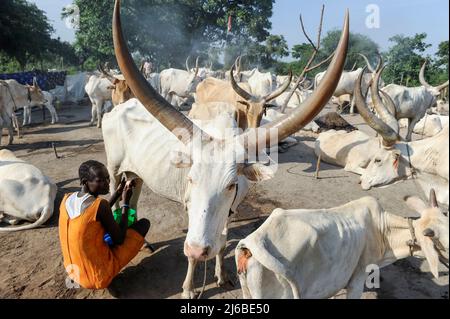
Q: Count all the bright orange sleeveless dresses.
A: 1